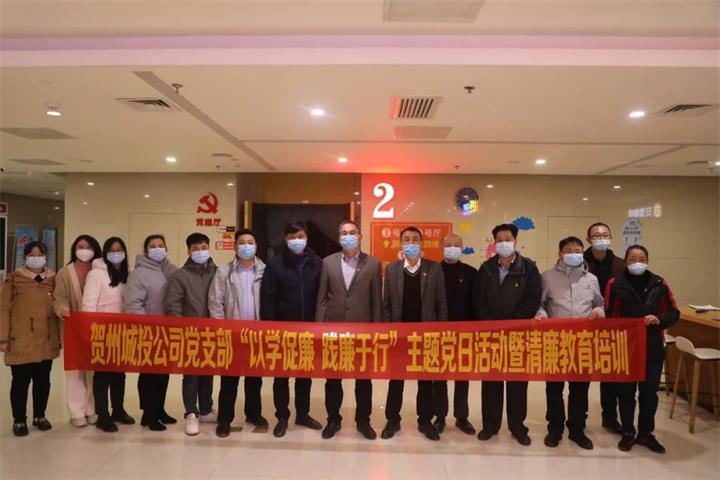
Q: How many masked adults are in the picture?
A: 14